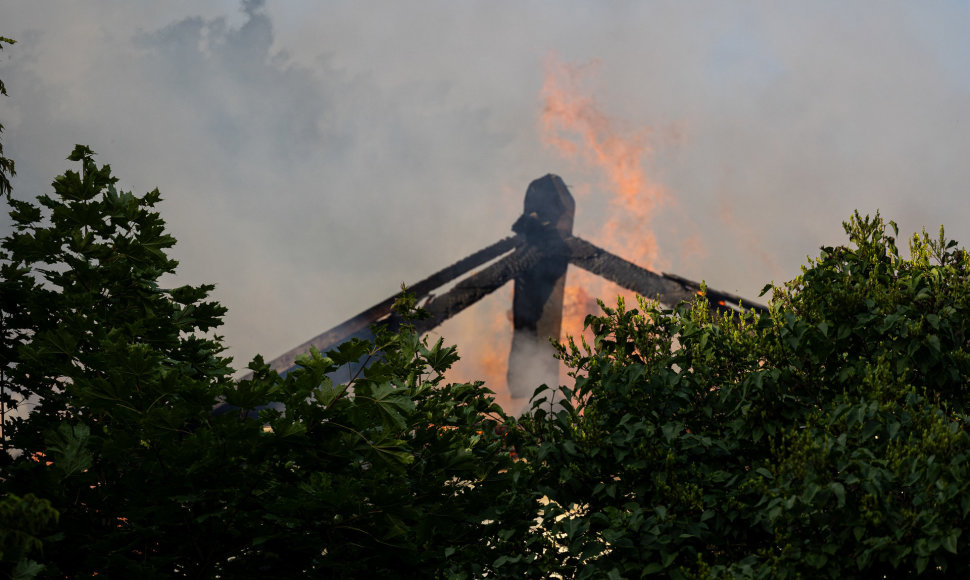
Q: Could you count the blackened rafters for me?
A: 3